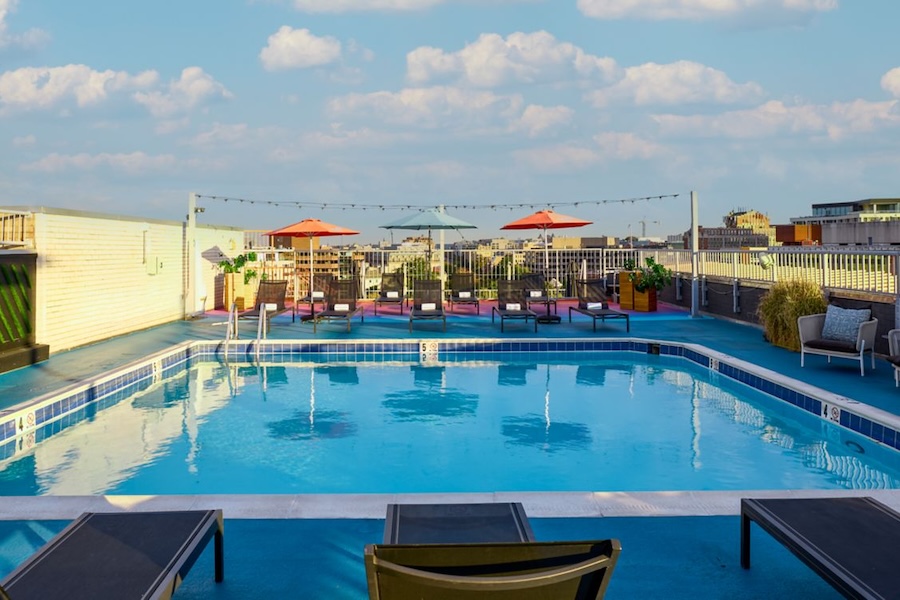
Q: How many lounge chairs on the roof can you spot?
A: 12